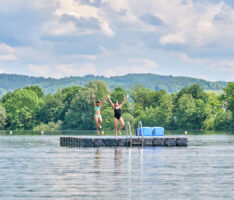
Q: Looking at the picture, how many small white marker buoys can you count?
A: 4